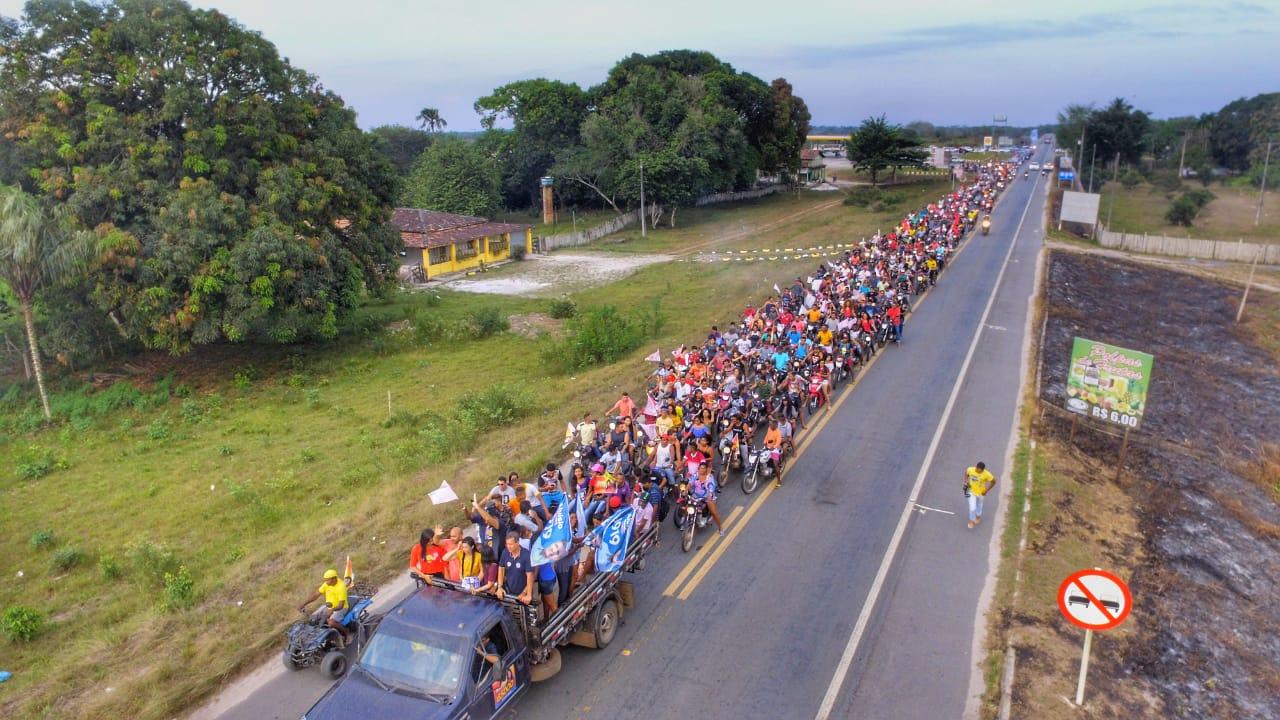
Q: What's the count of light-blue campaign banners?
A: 2